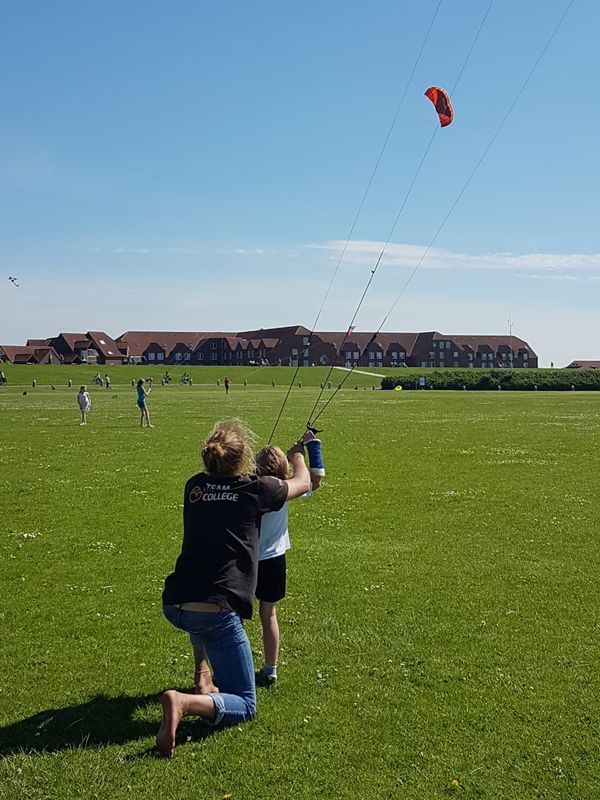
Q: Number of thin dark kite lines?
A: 3